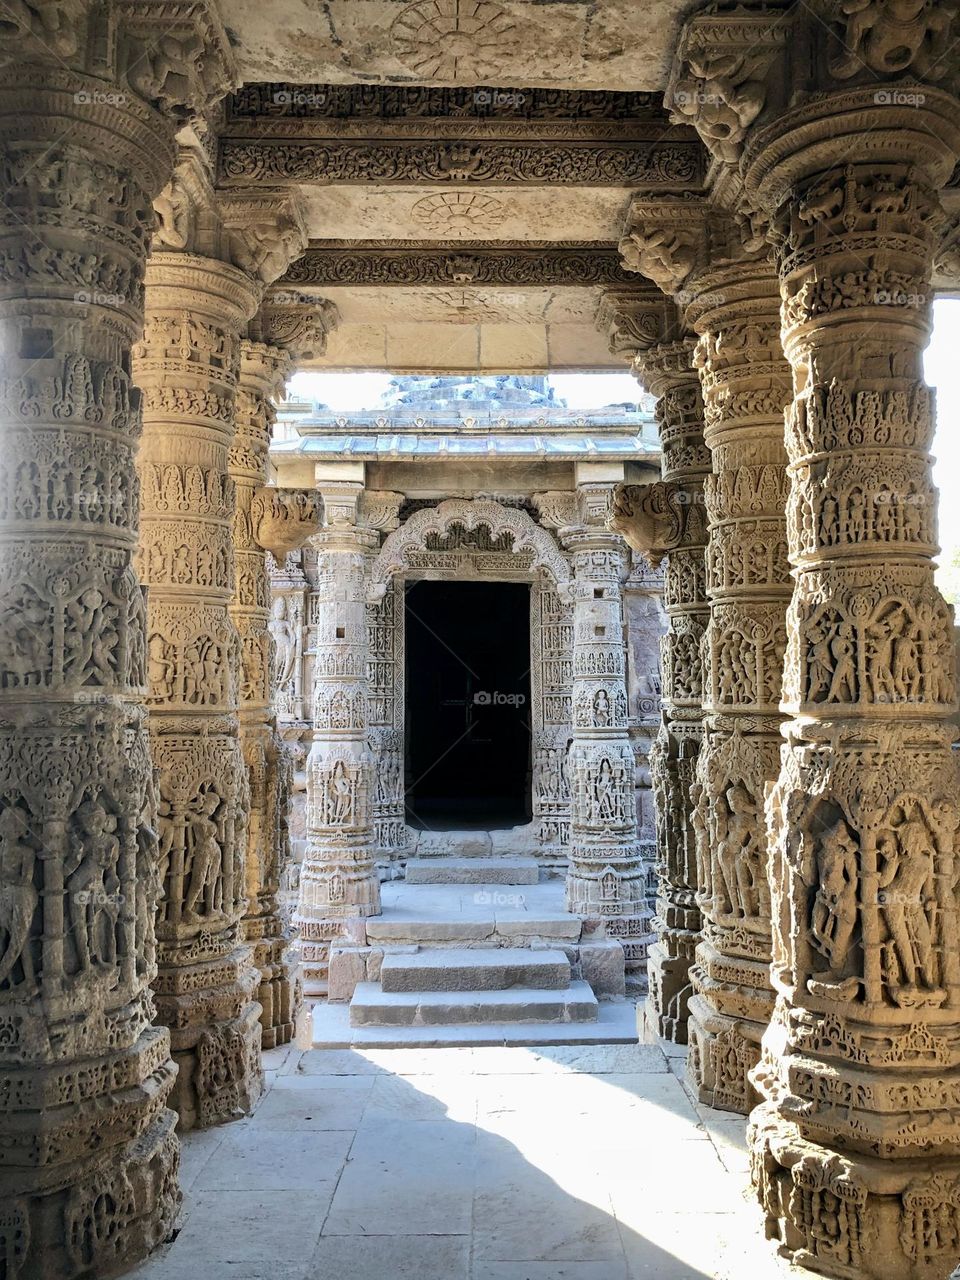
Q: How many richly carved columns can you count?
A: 8